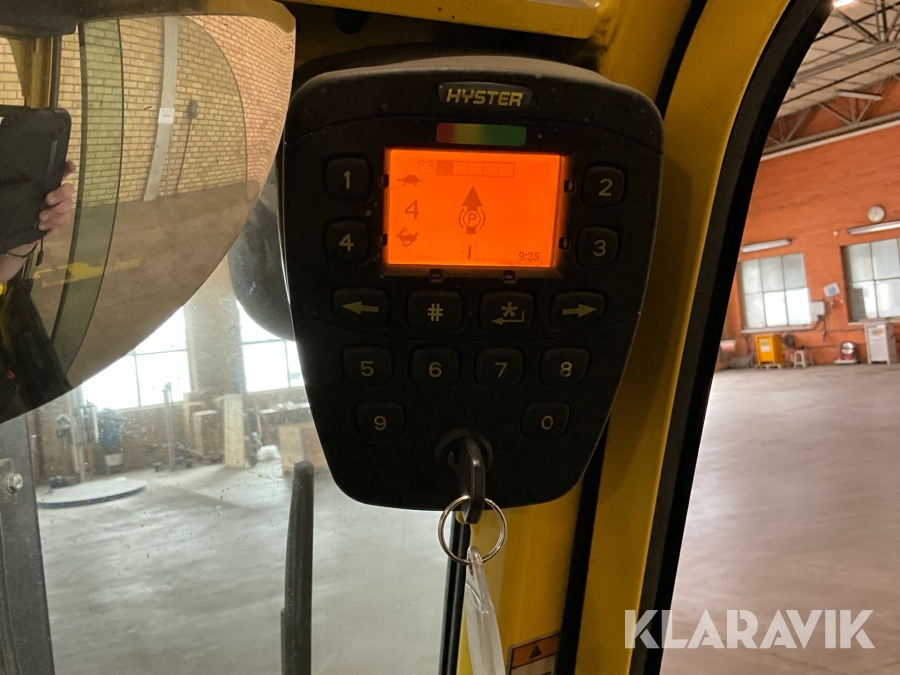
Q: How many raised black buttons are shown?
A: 14